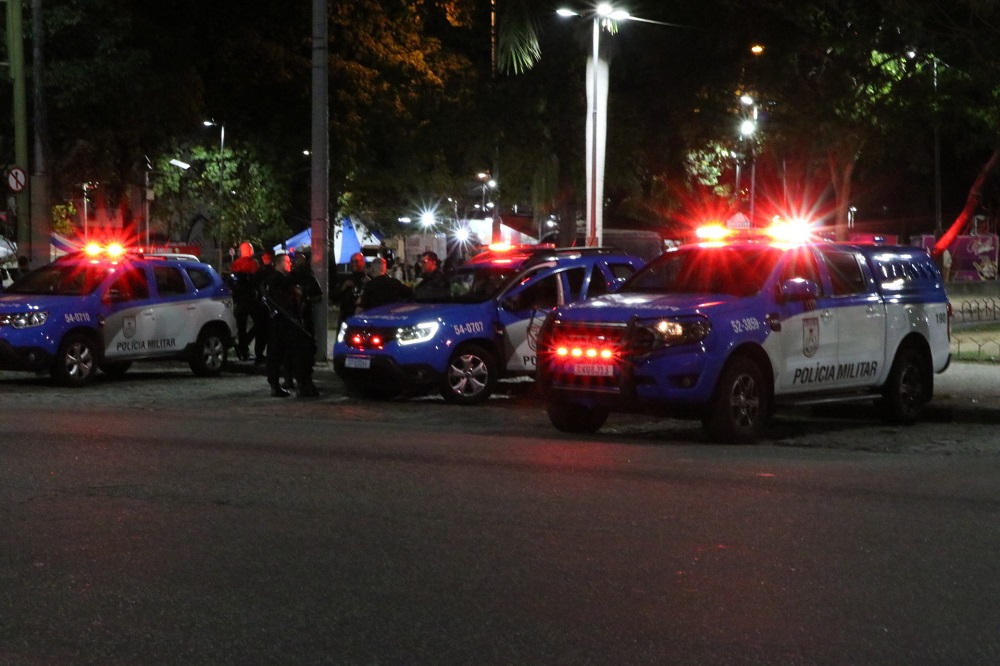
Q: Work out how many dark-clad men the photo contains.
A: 7